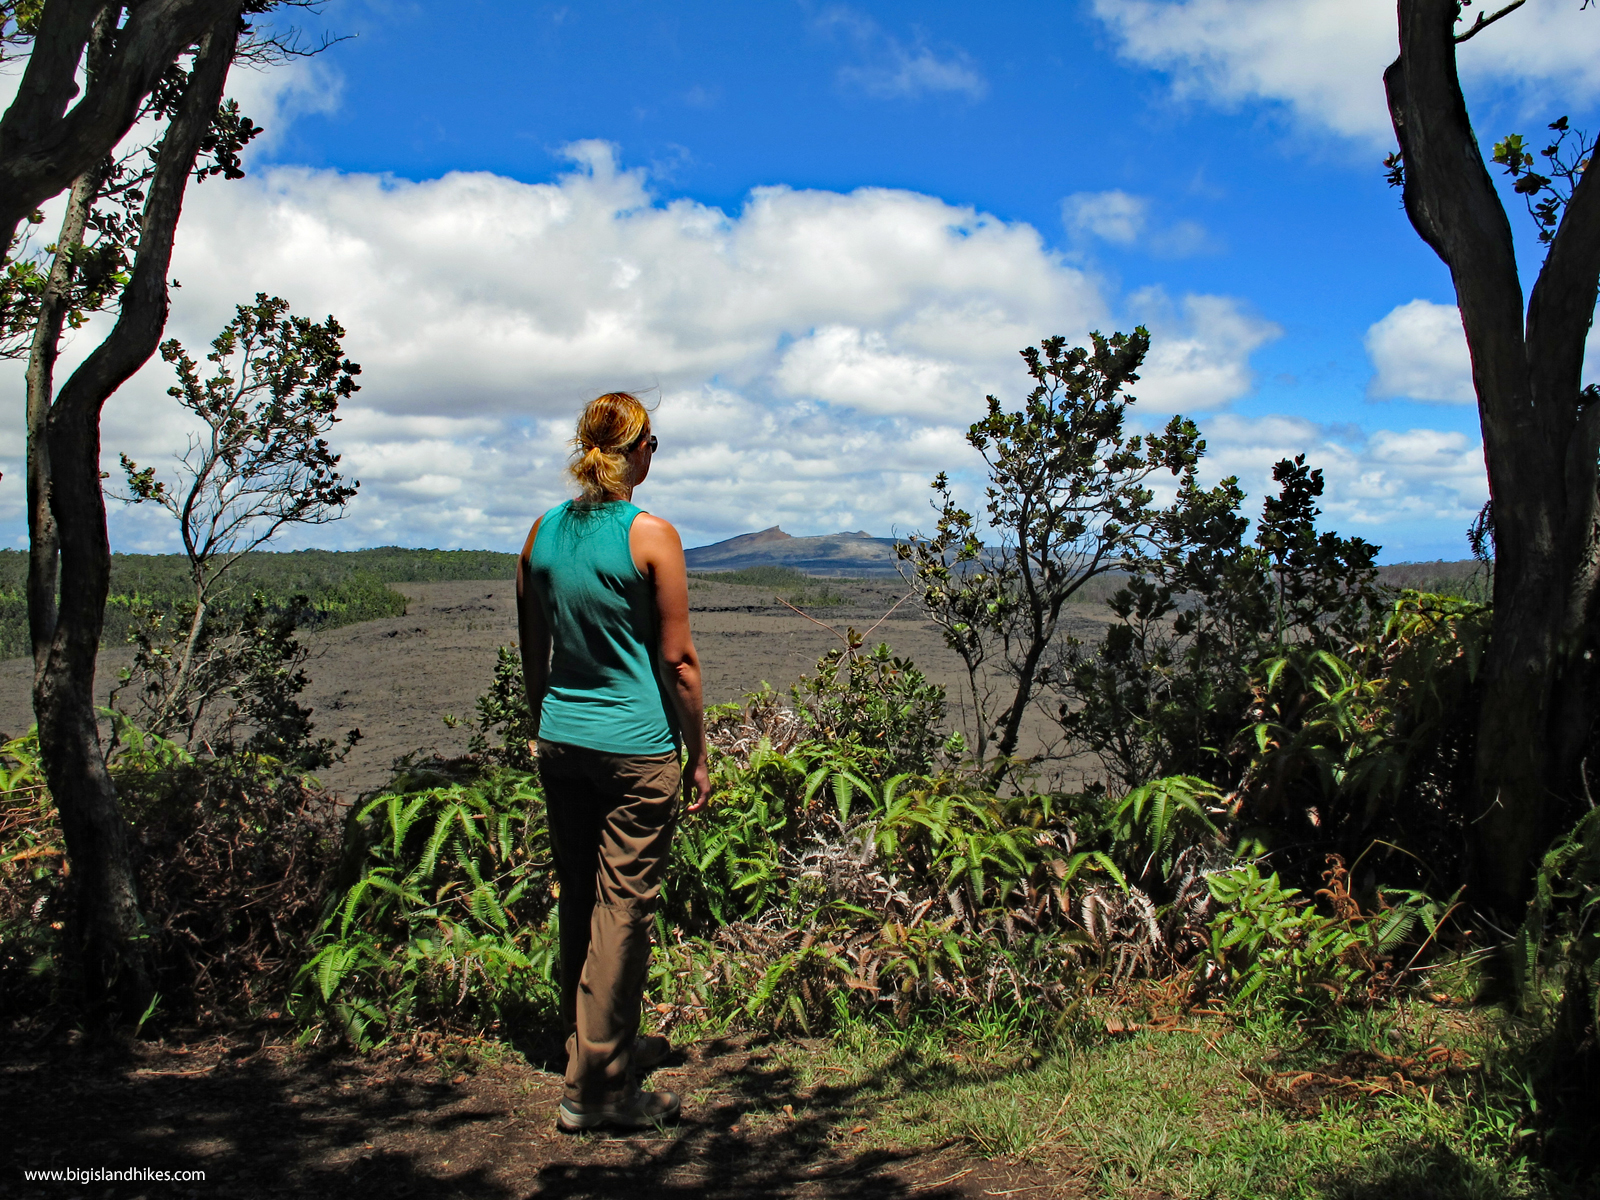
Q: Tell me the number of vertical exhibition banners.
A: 0